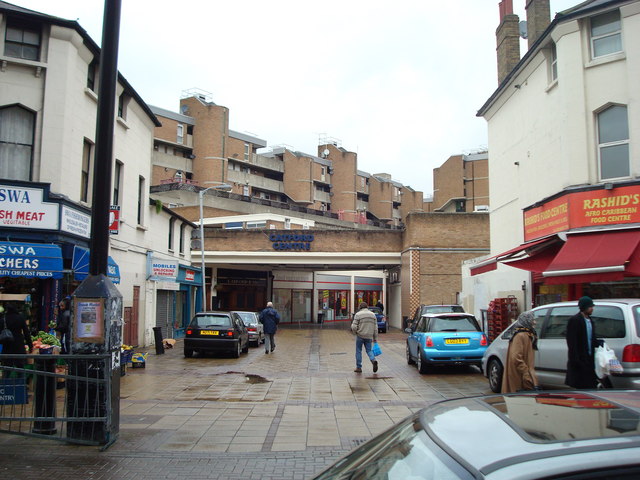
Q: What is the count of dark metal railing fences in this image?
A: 1